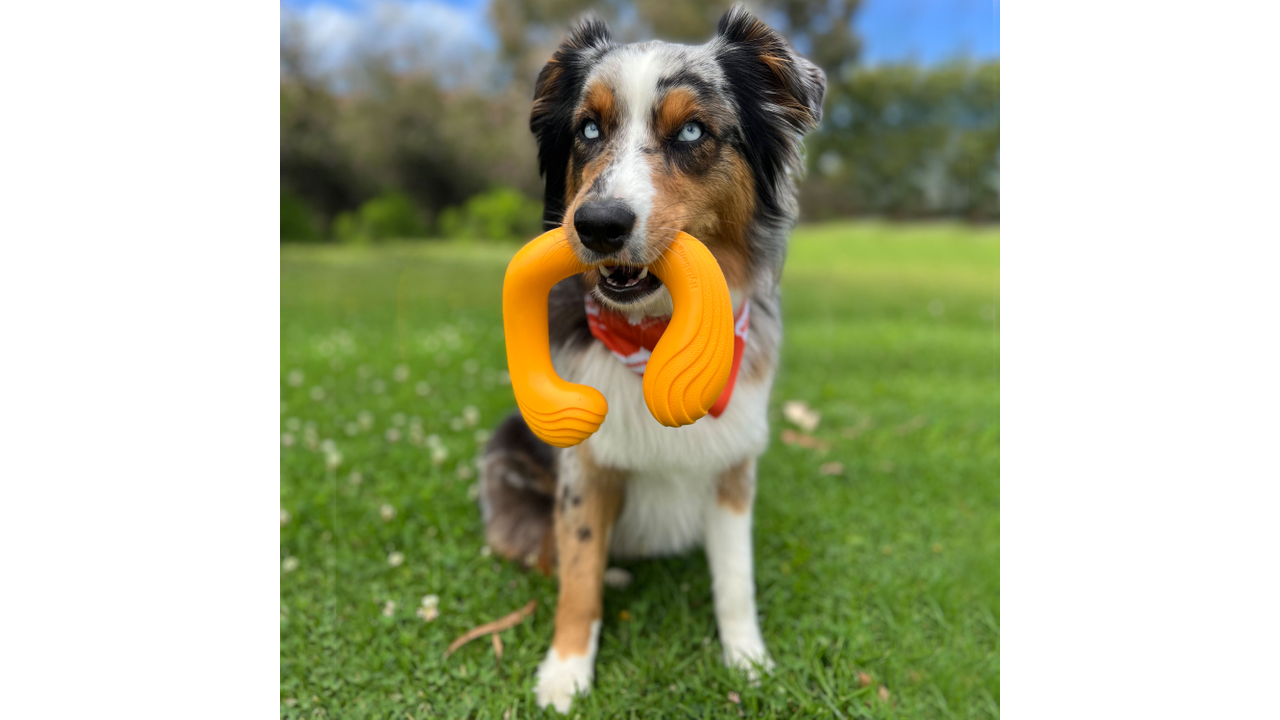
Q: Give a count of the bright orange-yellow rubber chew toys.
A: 1